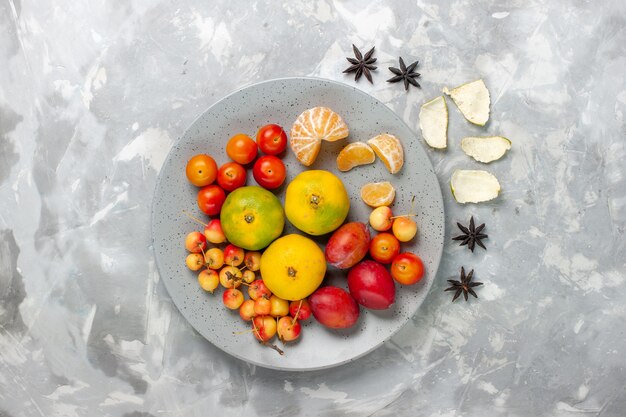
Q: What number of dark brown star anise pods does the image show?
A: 4